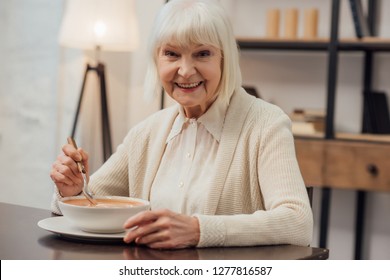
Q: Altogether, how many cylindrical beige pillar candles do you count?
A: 3